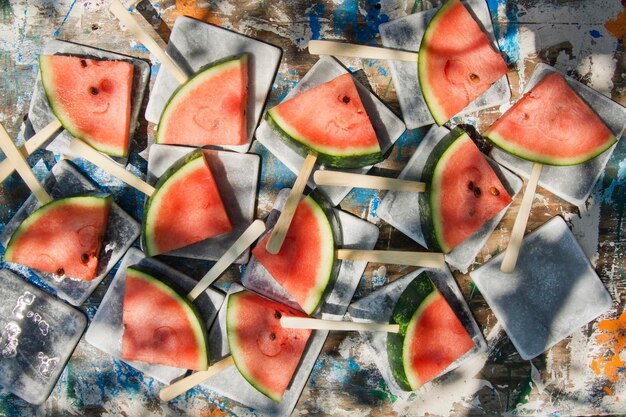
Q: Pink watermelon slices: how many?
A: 12